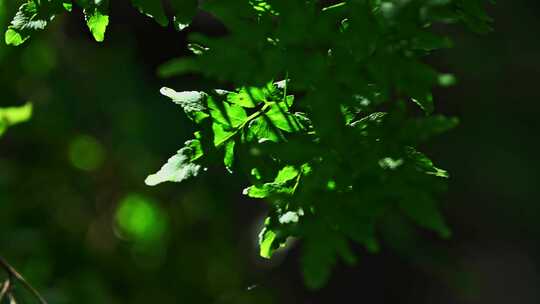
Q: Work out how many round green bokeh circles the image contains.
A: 2